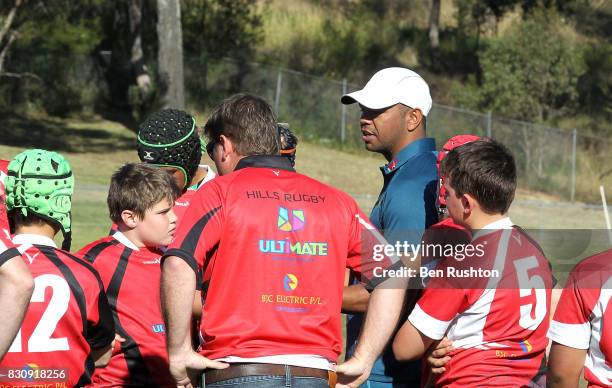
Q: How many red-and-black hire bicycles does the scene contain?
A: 0